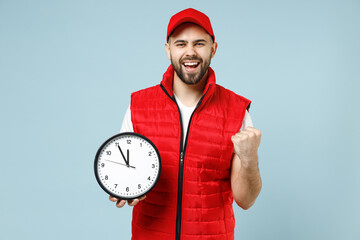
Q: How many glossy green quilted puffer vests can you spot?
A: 0